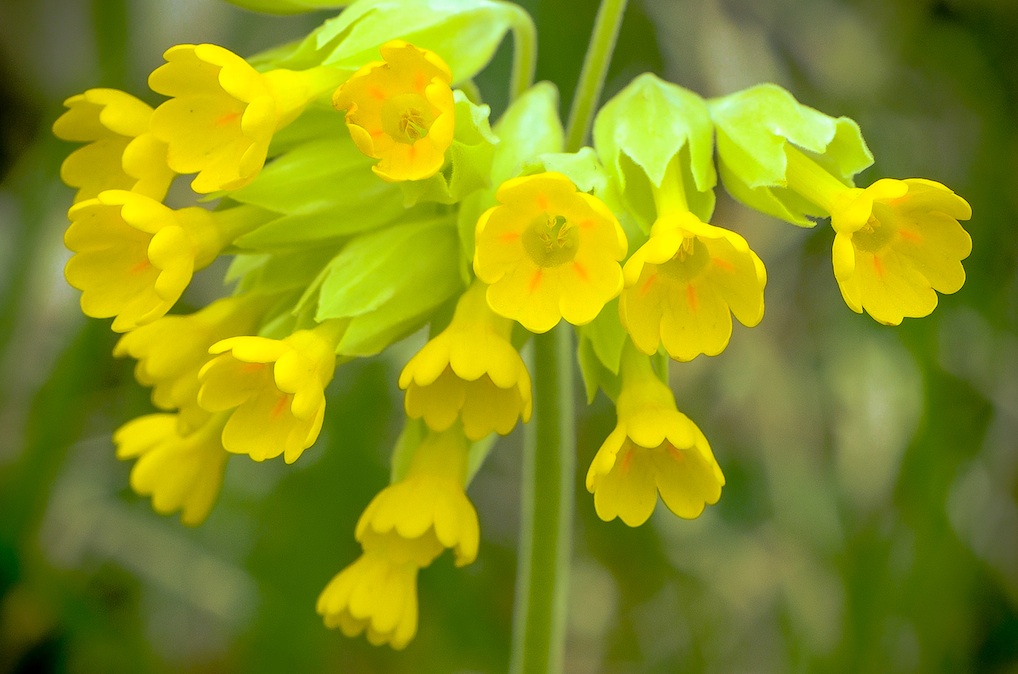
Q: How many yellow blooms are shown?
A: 14